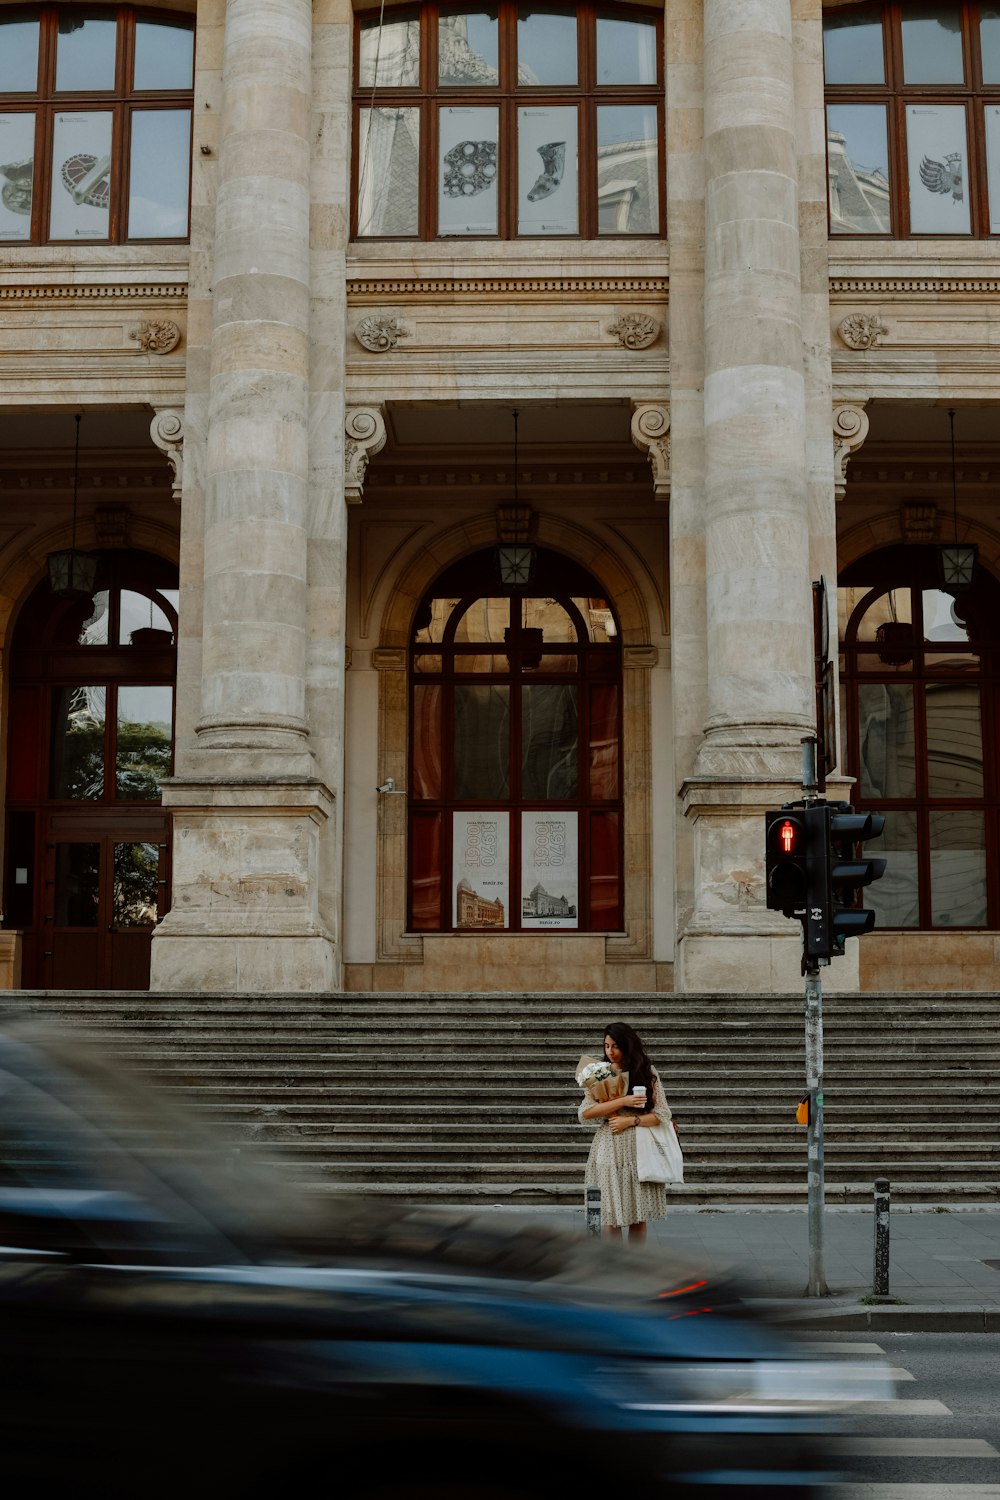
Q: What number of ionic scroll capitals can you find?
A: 4